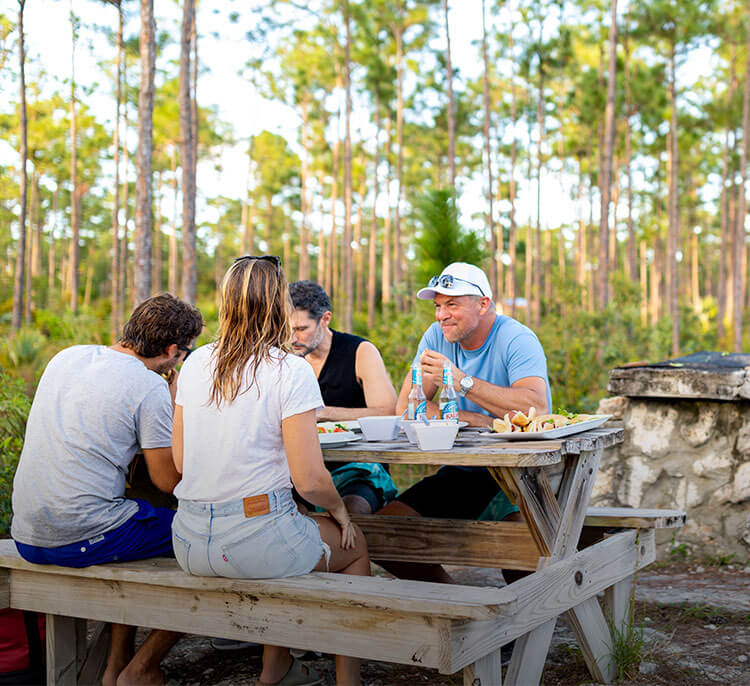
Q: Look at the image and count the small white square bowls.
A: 3